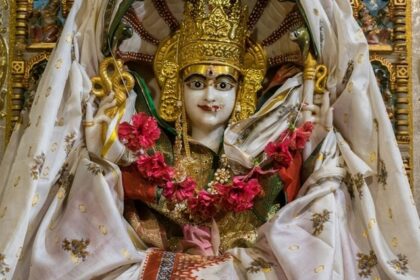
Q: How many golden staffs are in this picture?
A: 2